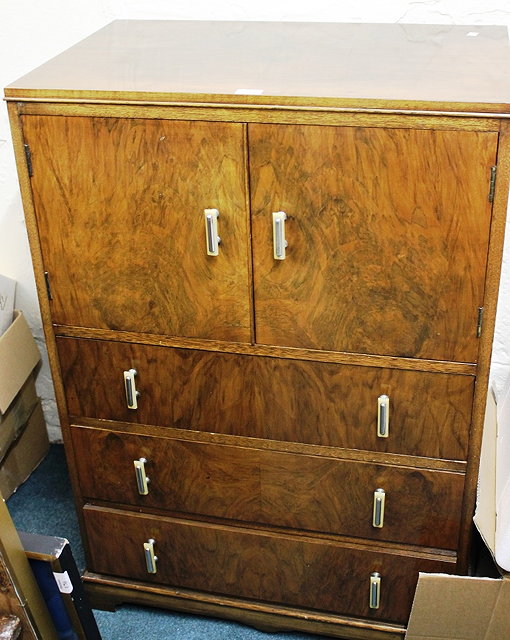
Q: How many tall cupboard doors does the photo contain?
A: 2